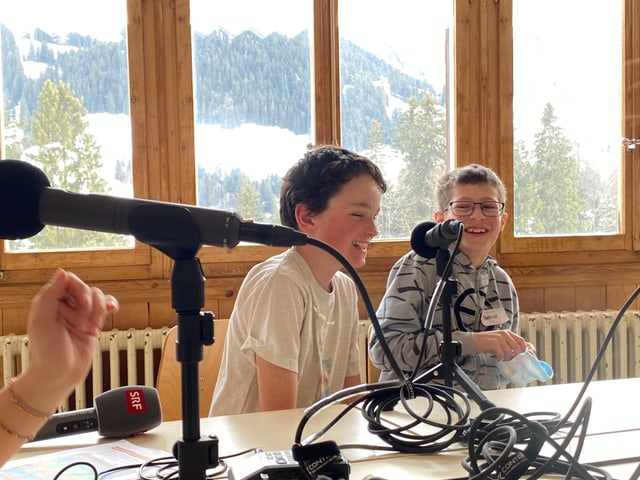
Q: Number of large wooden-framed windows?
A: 4